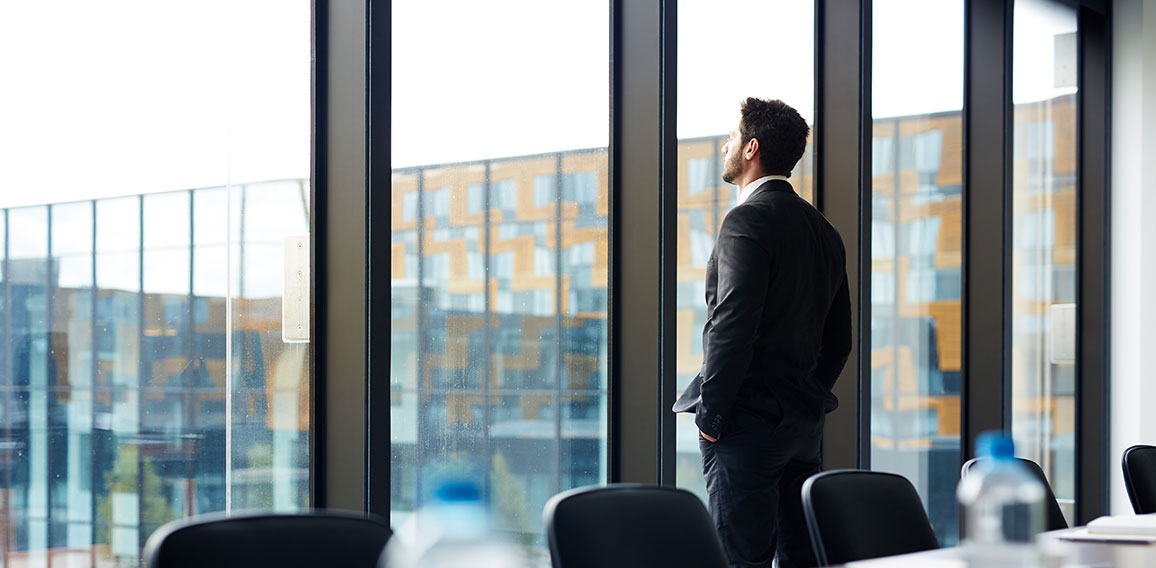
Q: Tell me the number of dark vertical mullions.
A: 5